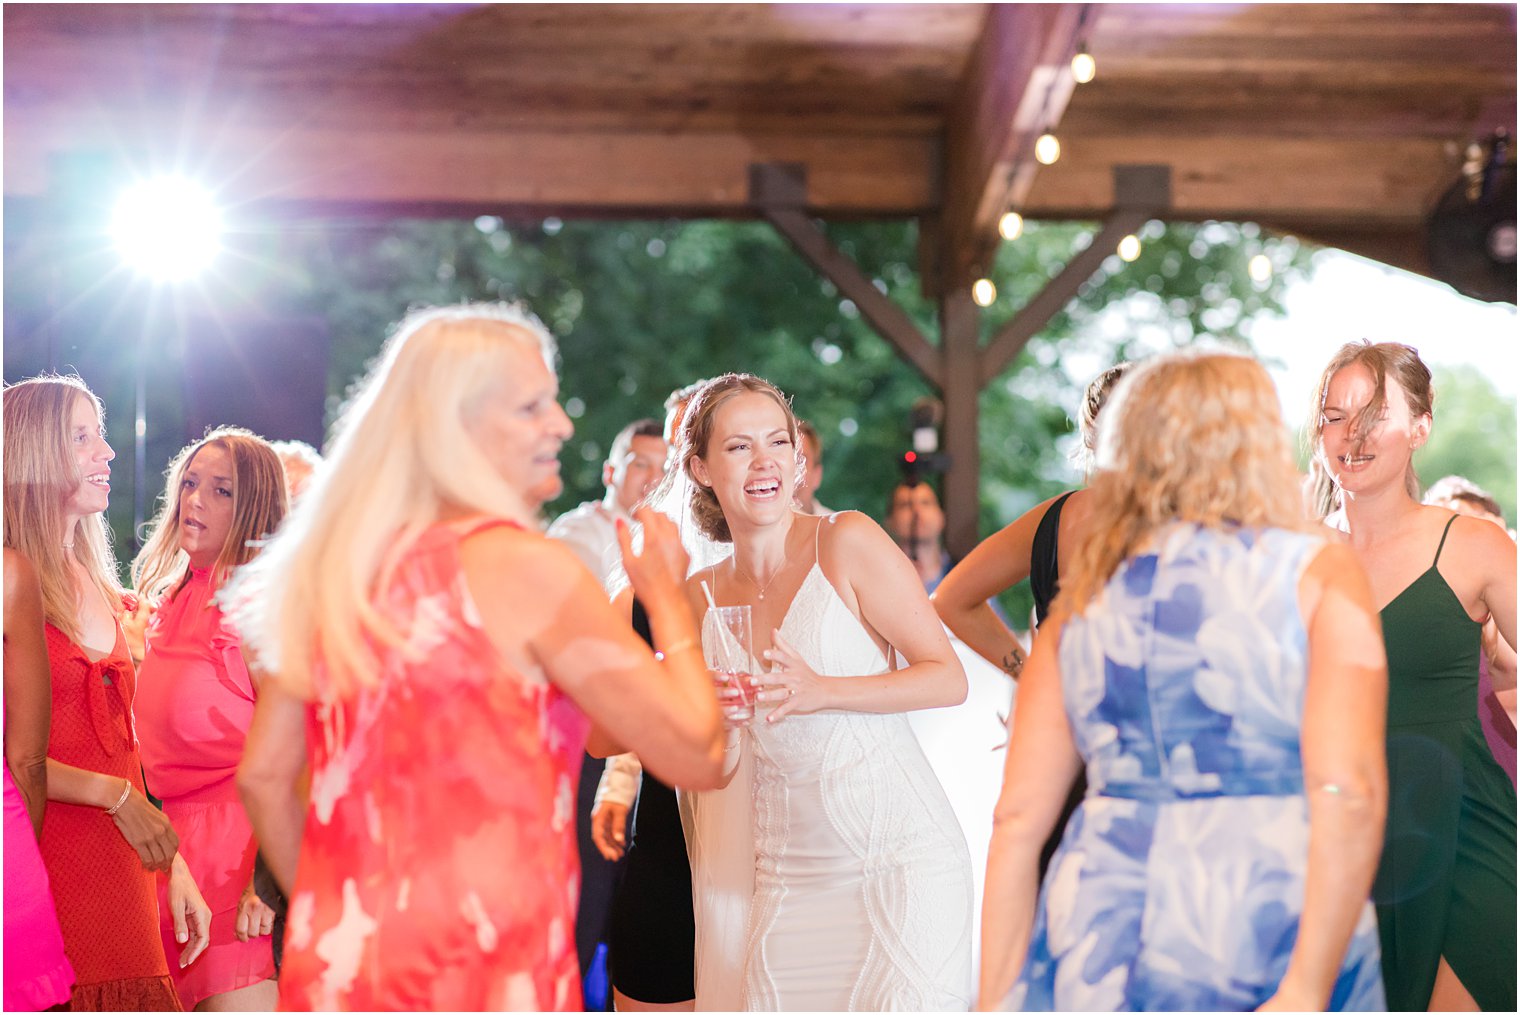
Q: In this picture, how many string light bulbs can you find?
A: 6